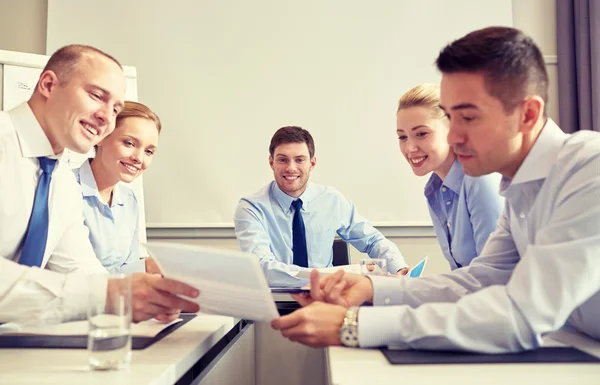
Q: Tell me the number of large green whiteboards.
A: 0